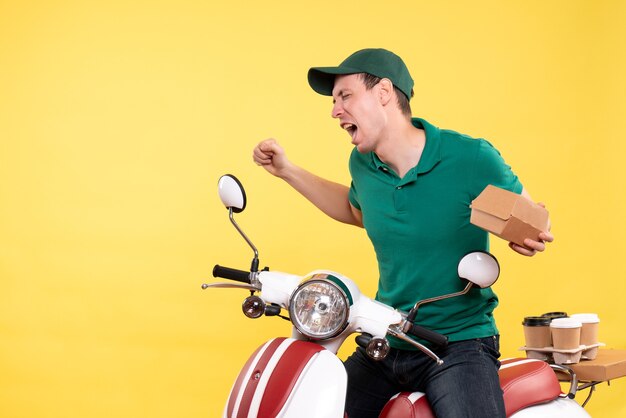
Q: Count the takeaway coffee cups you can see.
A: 4